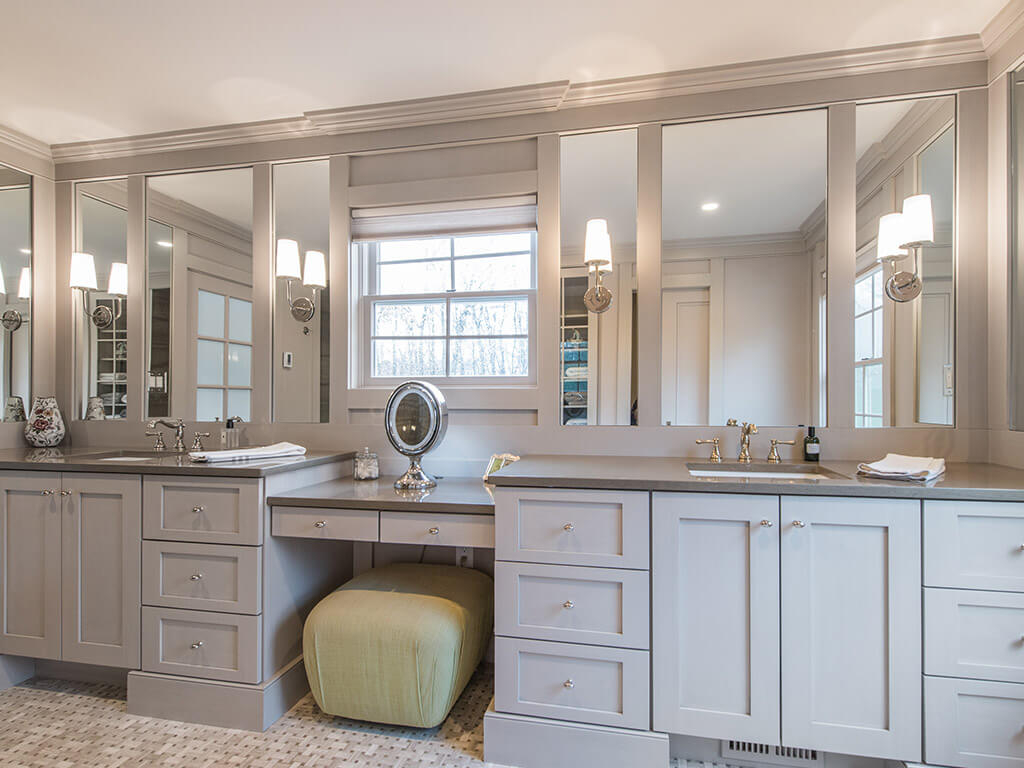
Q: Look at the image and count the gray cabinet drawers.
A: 11